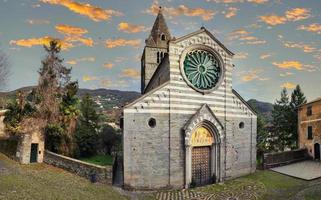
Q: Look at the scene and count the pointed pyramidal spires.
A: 1